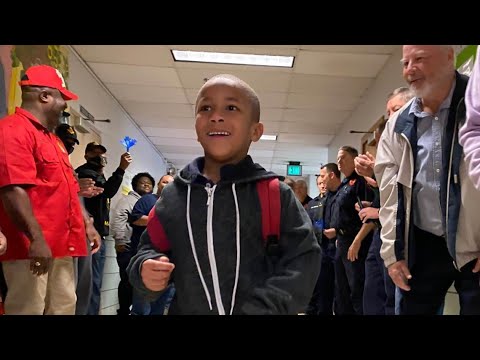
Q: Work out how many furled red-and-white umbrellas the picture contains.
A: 0